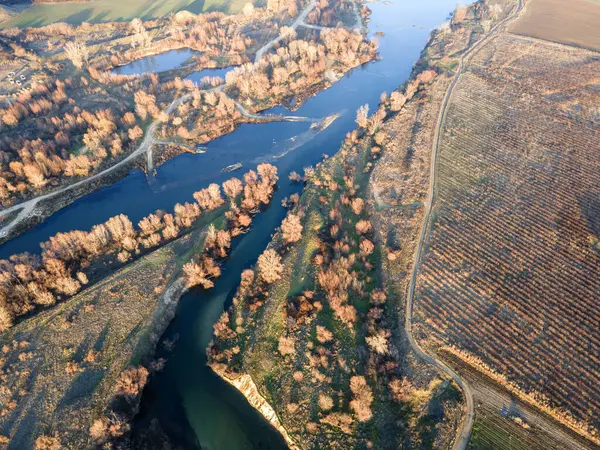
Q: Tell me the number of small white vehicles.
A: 4